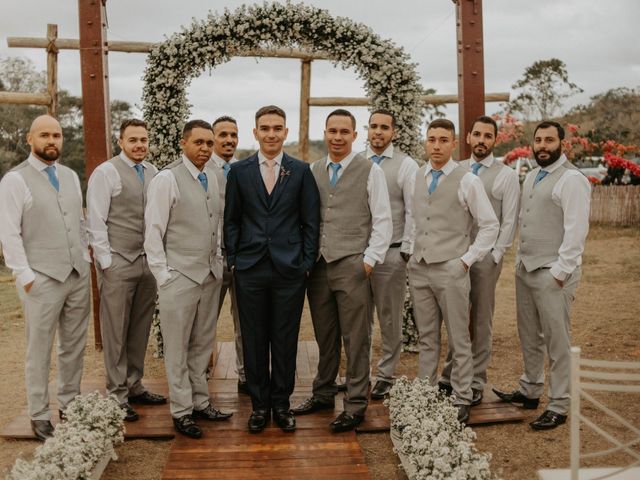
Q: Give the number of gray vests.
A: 9